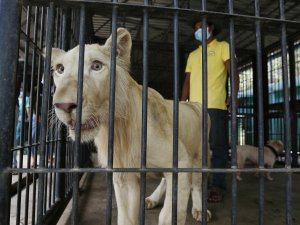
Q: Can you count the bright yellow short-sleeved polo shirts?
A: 1